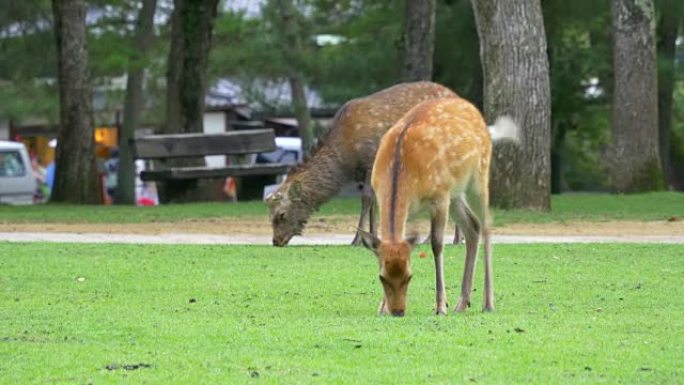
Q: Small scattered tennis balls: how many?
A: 0